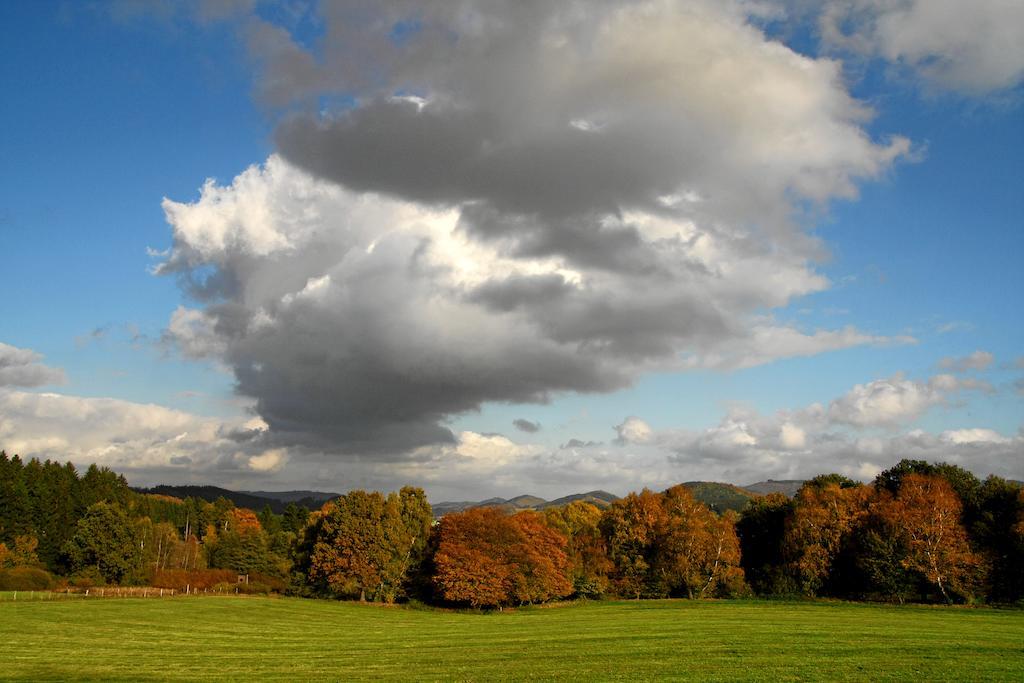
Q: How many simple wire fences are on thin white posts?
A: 1